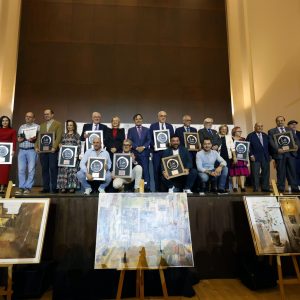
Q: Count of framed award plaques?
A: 11